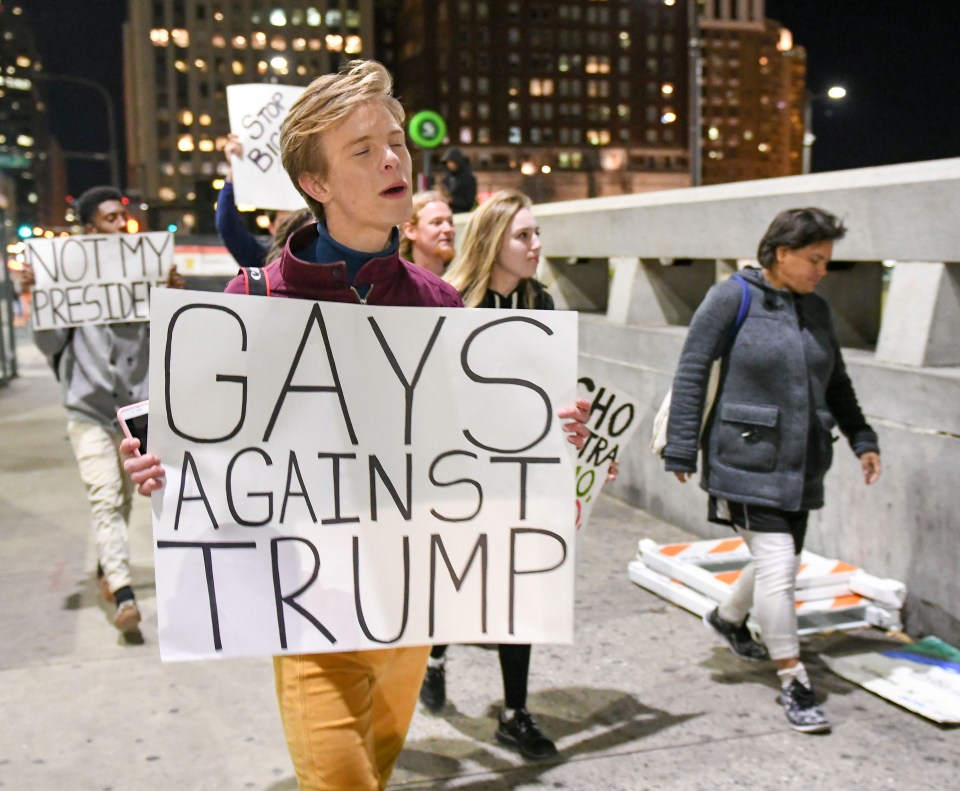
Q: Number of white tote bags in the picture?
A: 1